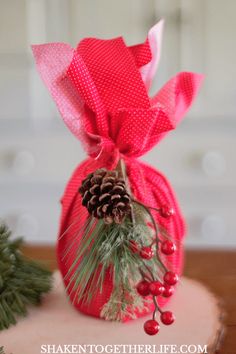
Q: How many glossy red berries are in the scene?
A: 9